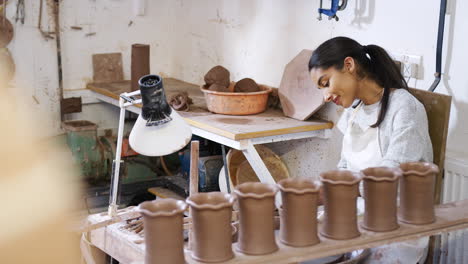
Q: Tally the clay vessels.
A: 7